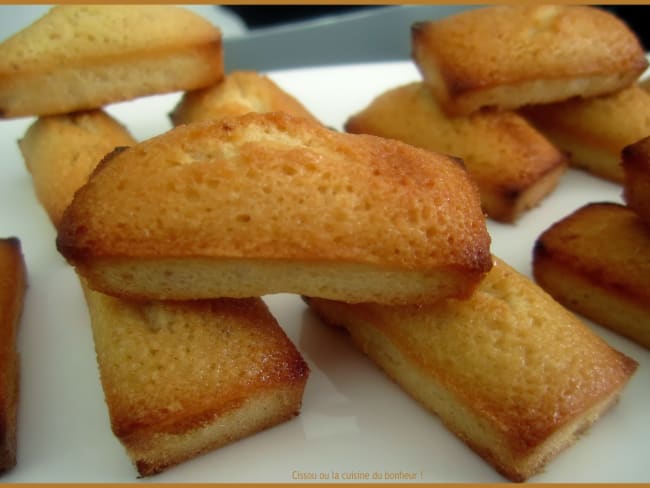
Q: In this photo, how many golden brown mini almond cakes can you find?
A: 12